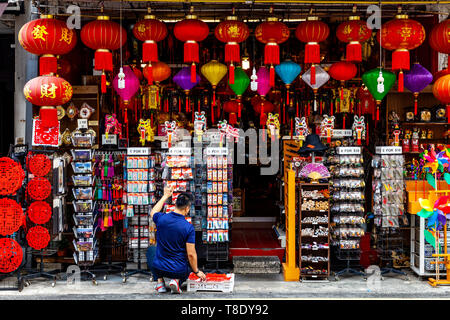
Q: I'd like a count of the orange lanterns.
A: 2